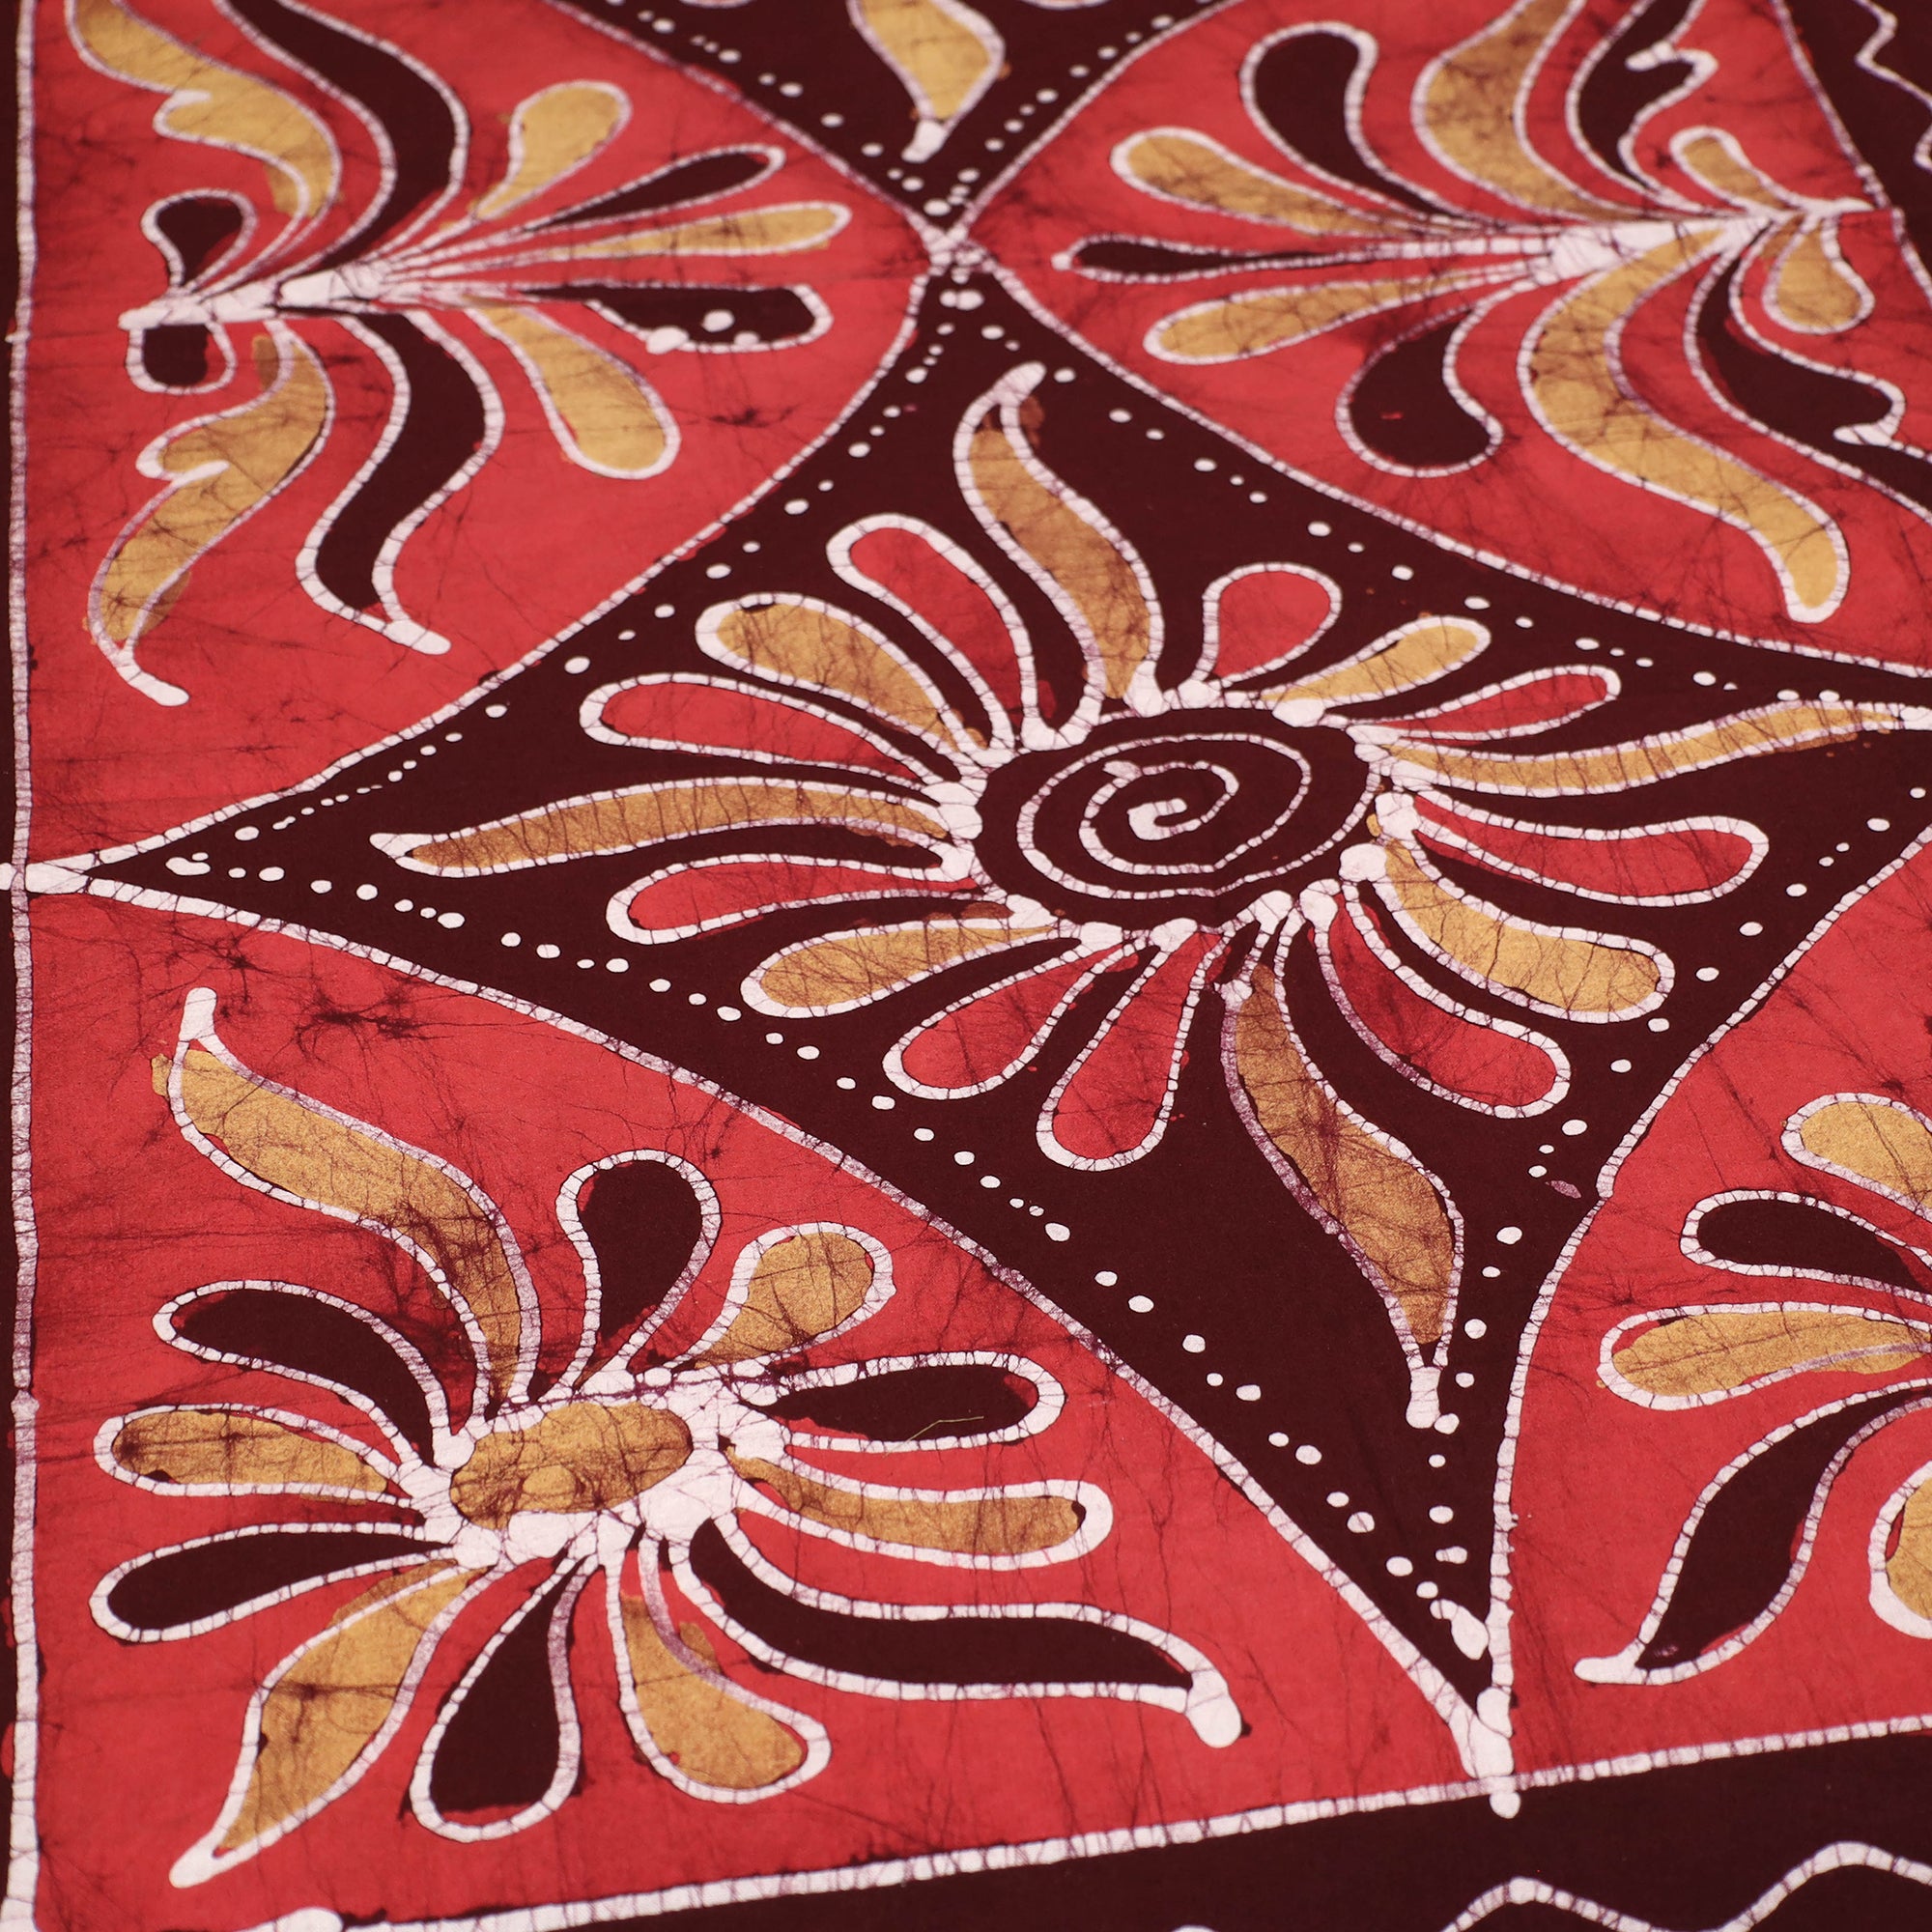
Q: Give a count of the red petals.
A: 9